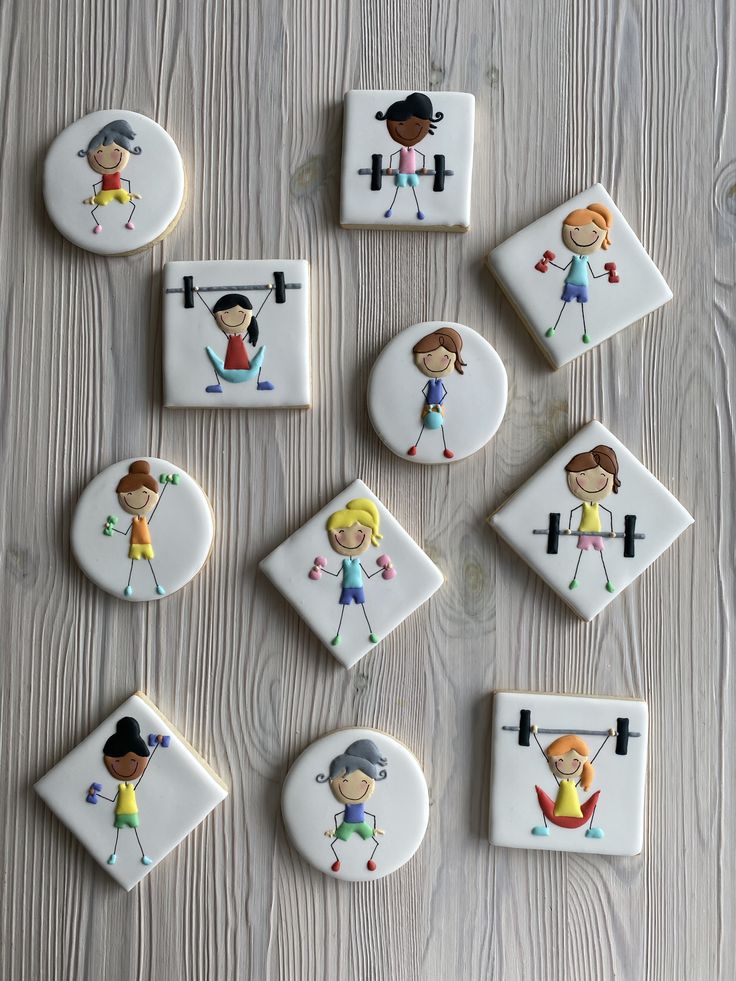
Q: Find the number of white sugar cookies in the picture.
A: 11